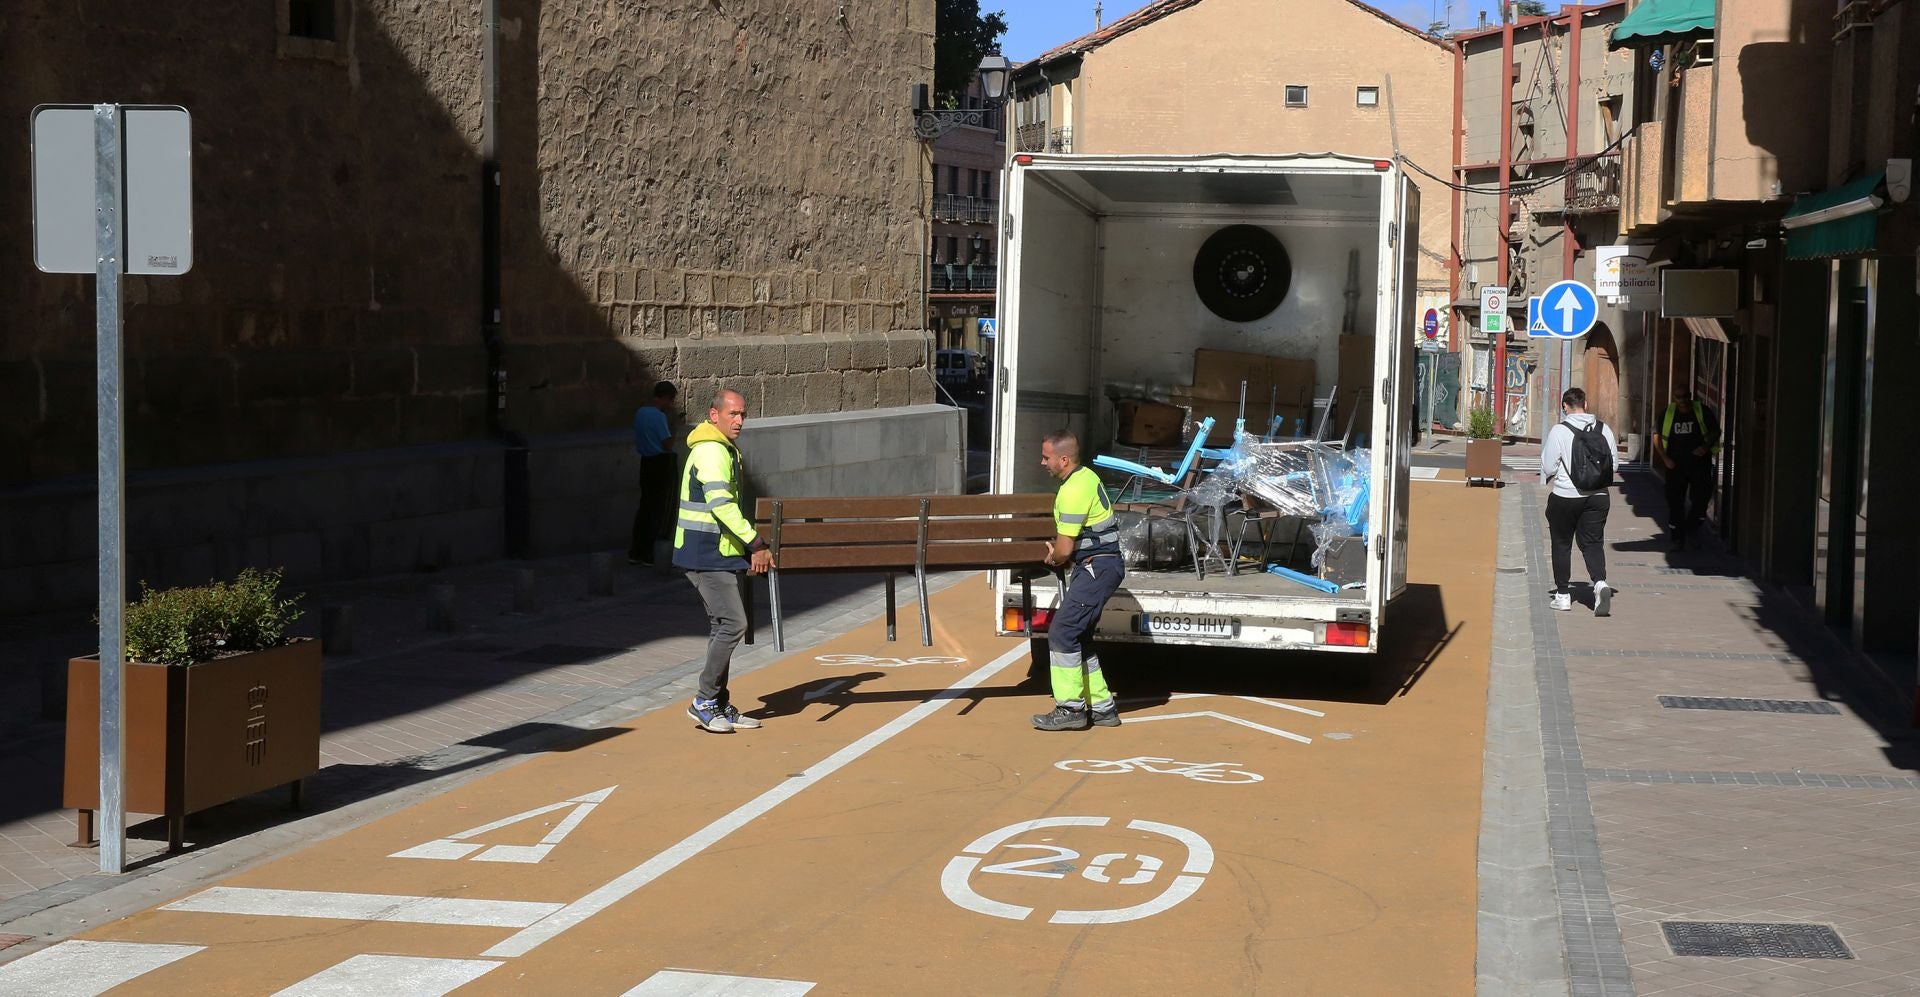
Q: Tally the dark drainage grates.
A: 2